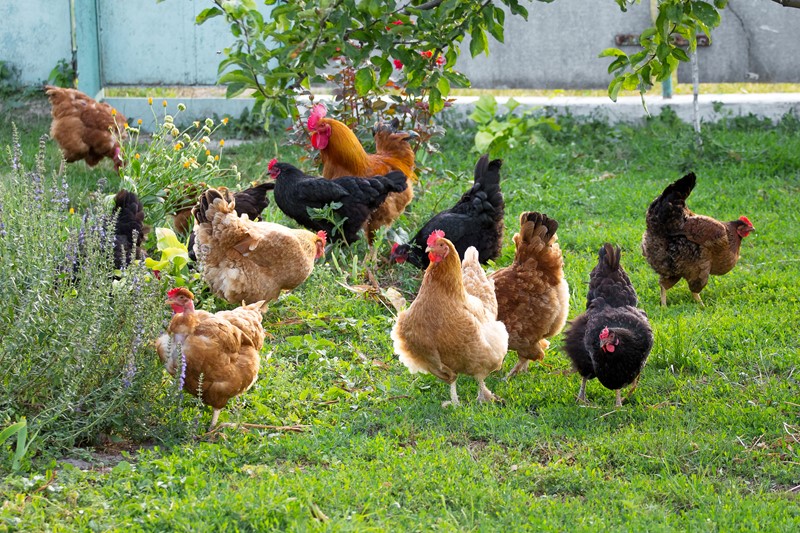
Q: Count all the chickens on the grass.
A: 12